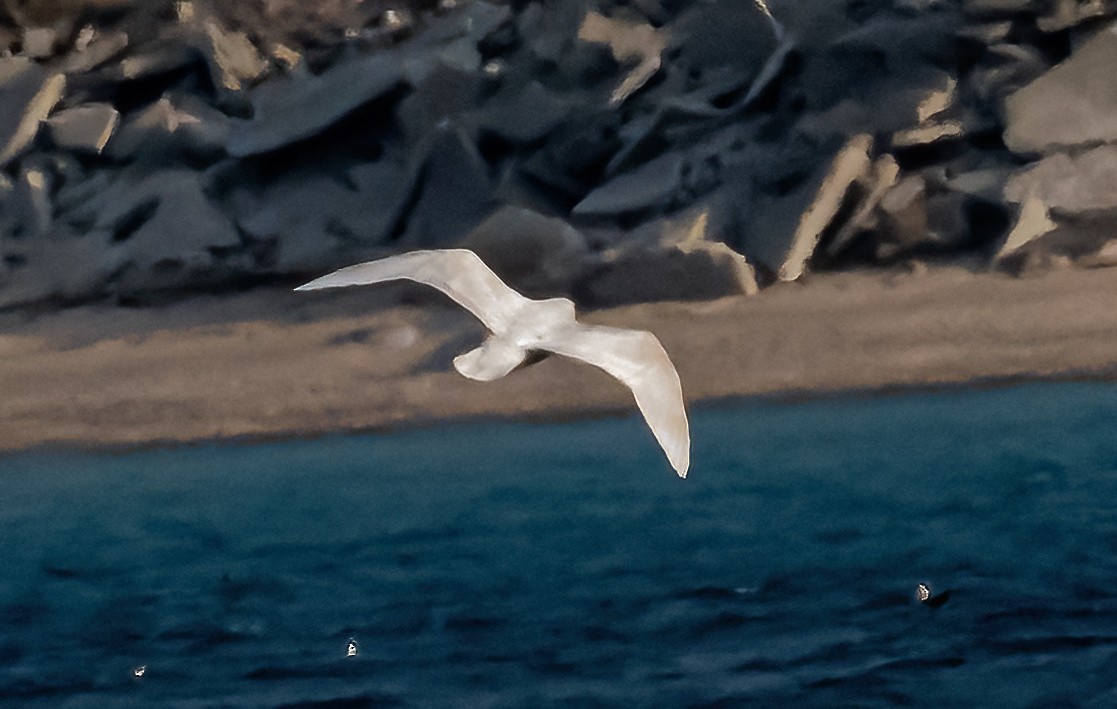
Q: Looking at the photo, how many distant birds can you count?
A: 3